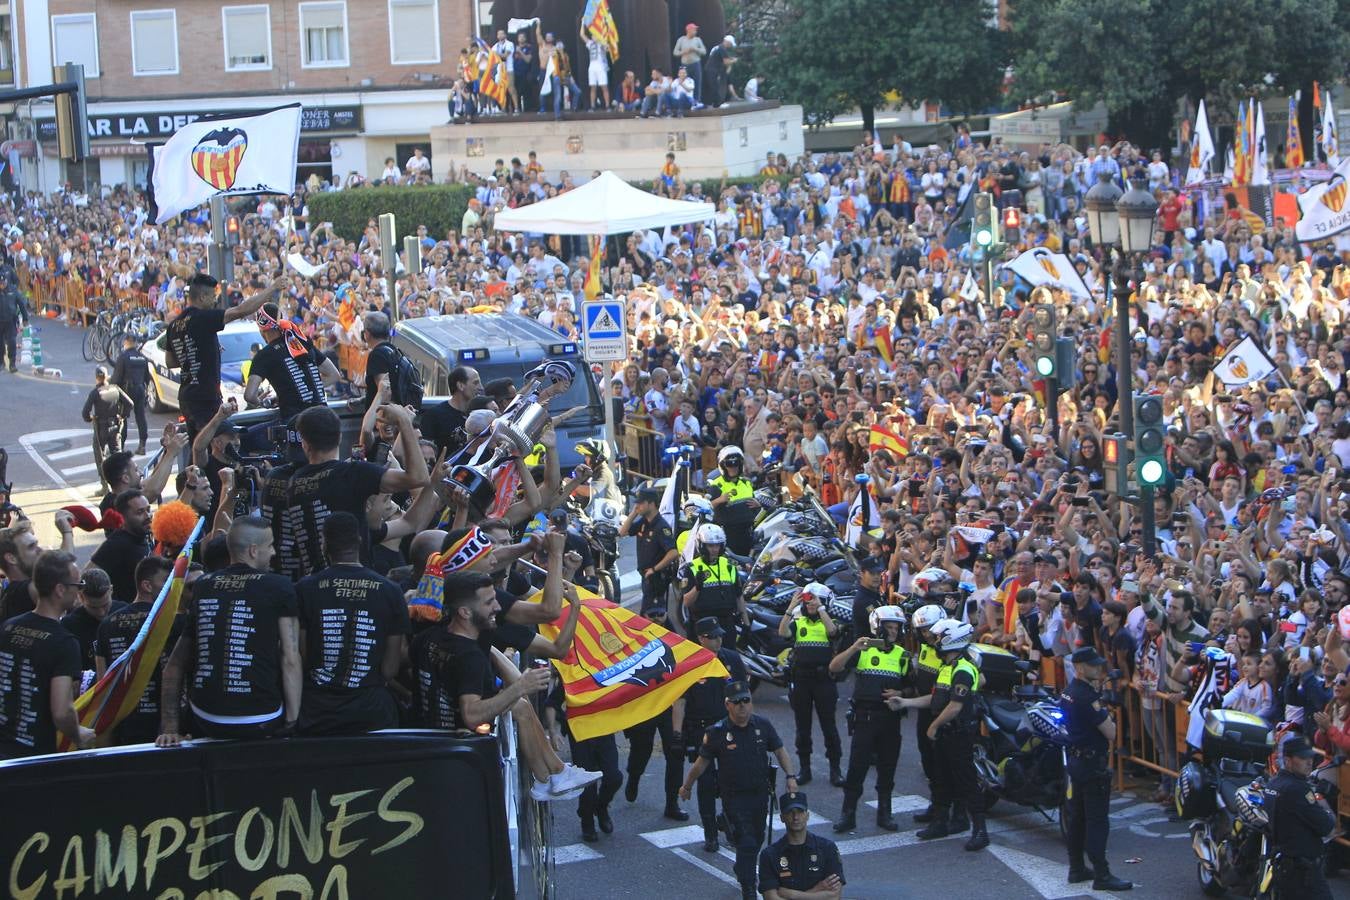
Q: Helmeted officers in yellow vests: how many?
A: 7